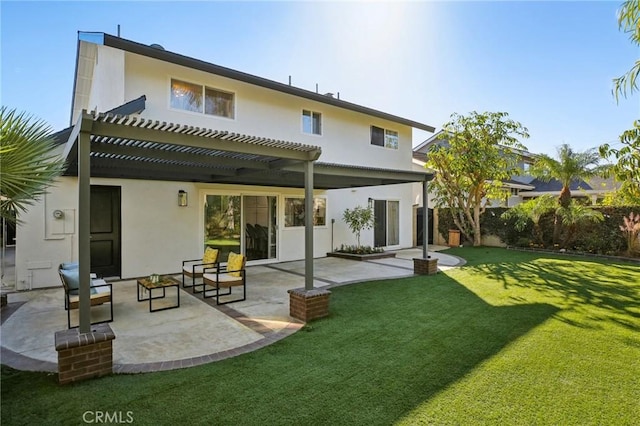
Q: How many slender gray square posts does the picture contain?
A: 3